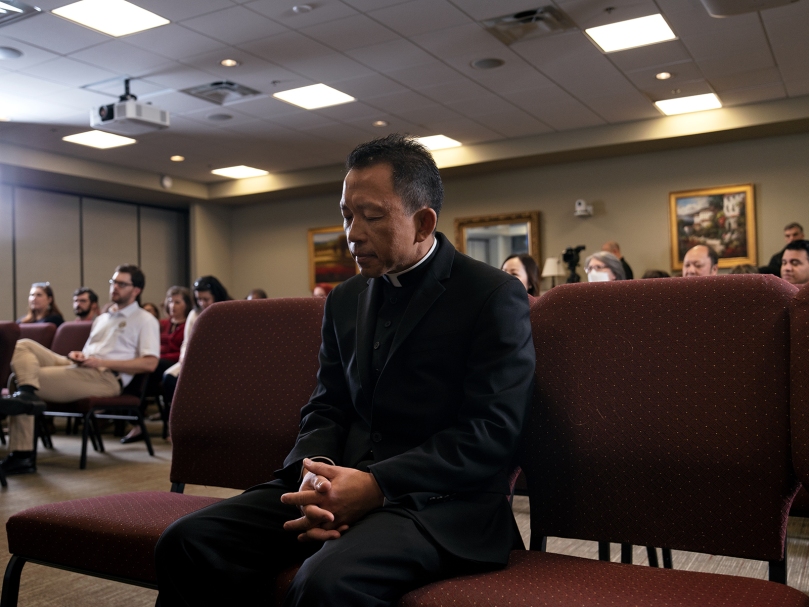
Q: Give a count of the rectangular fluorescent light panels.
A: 7